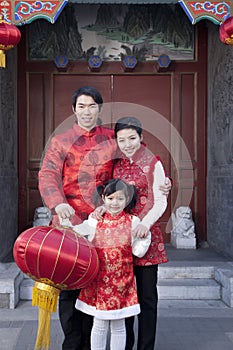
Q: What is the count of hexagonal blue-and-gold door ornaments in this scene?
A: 4